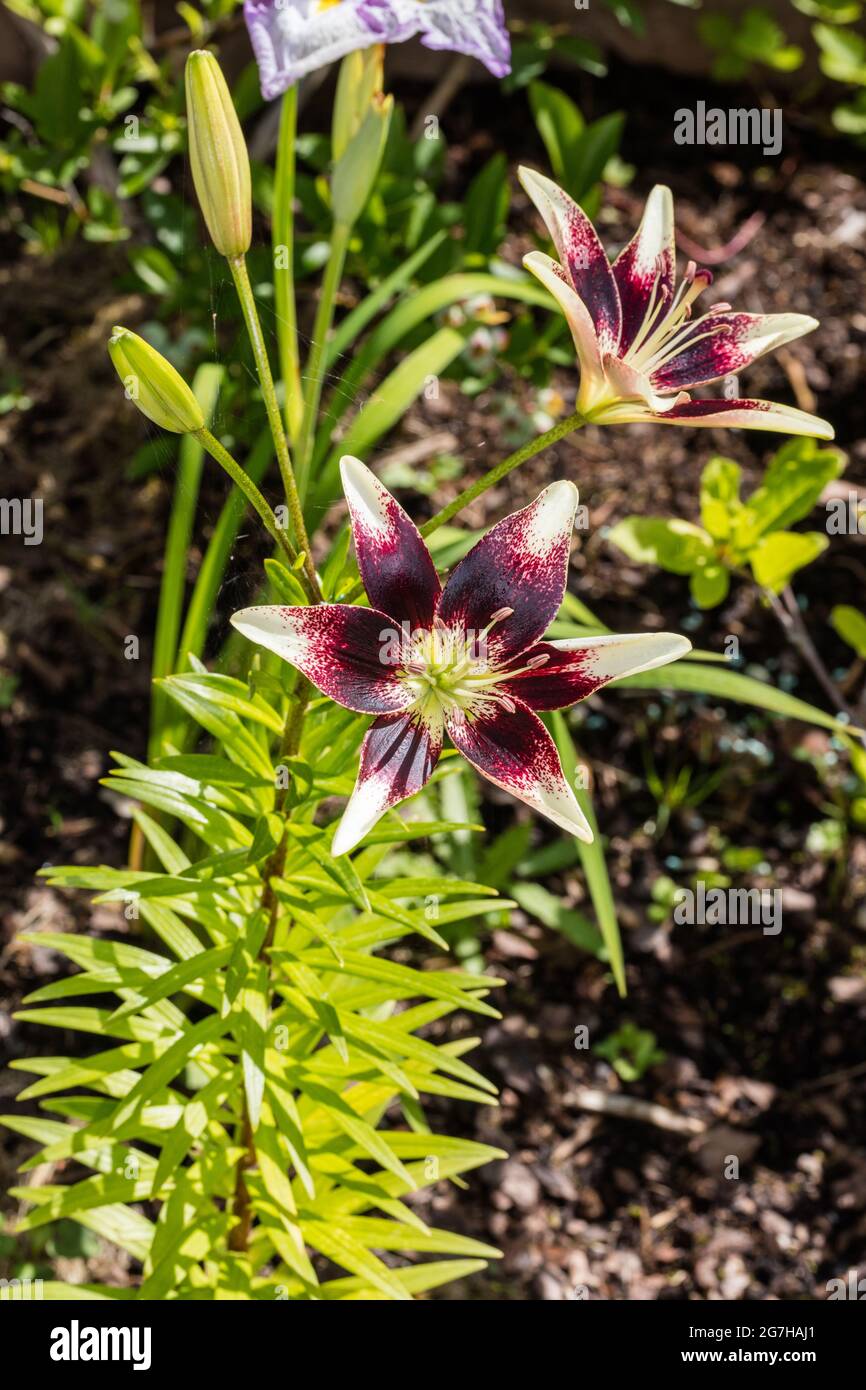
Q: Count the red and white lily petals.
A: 12